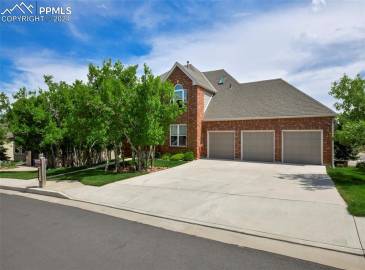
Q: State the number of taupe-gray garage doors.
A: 3